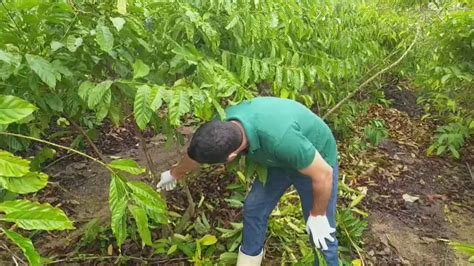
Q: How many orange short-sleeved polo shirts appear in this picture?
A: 0